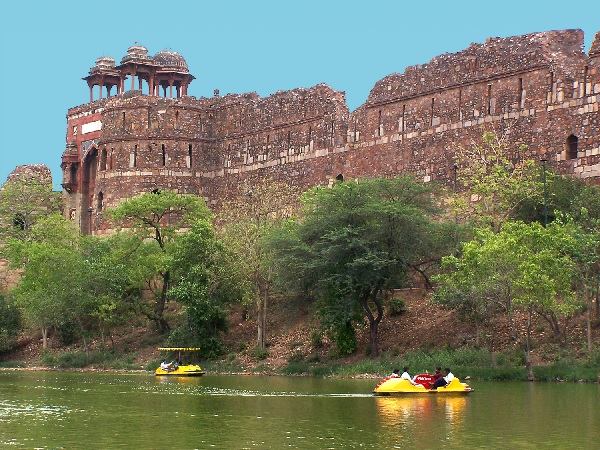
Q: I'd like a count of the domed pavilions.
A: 3